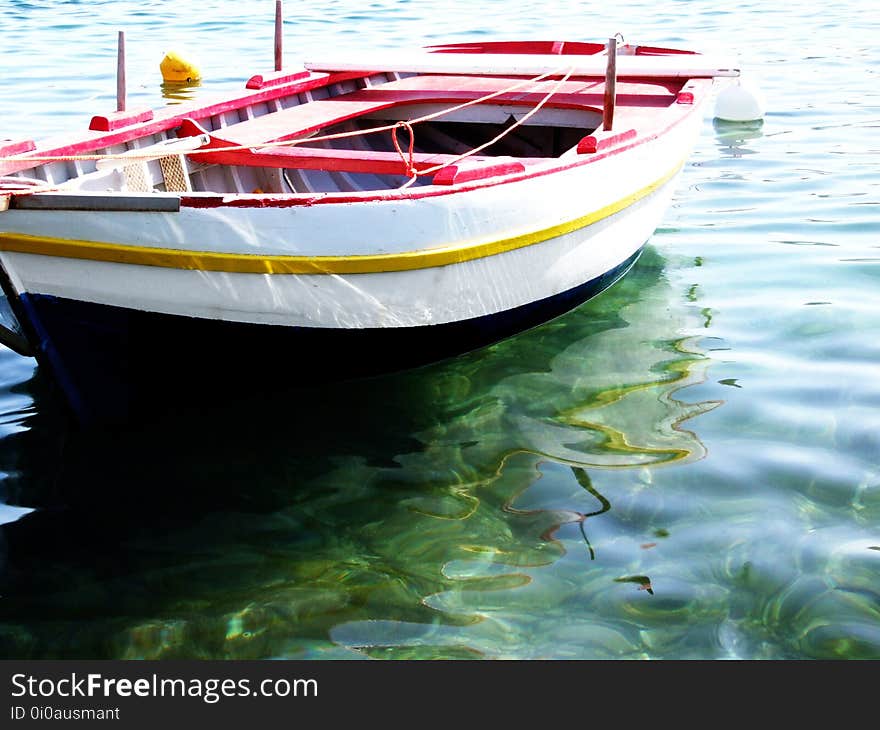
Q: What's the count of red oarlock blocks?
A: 6